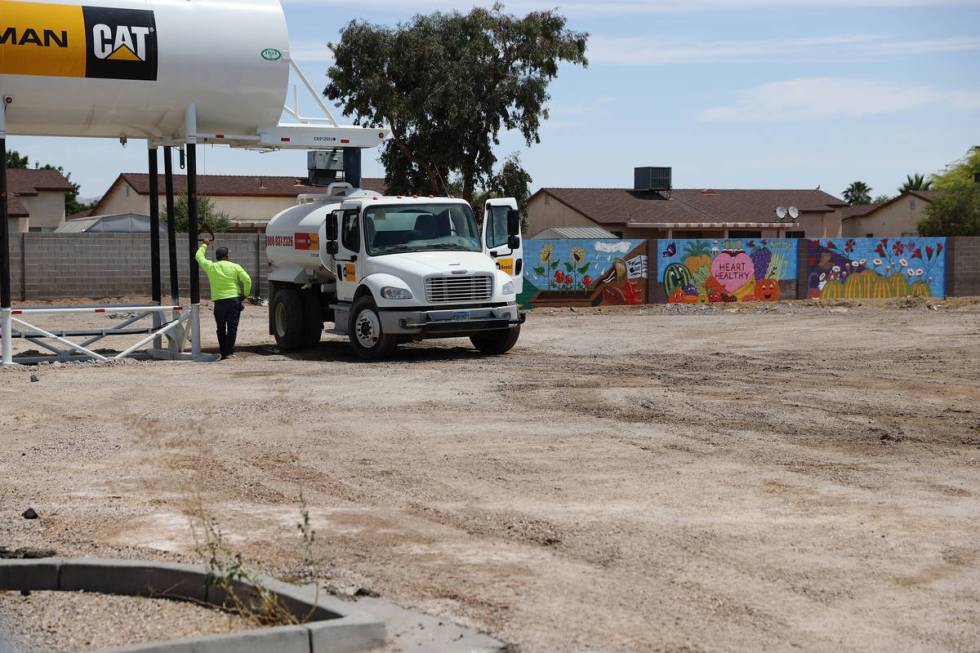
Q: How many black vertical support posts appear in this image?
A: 4